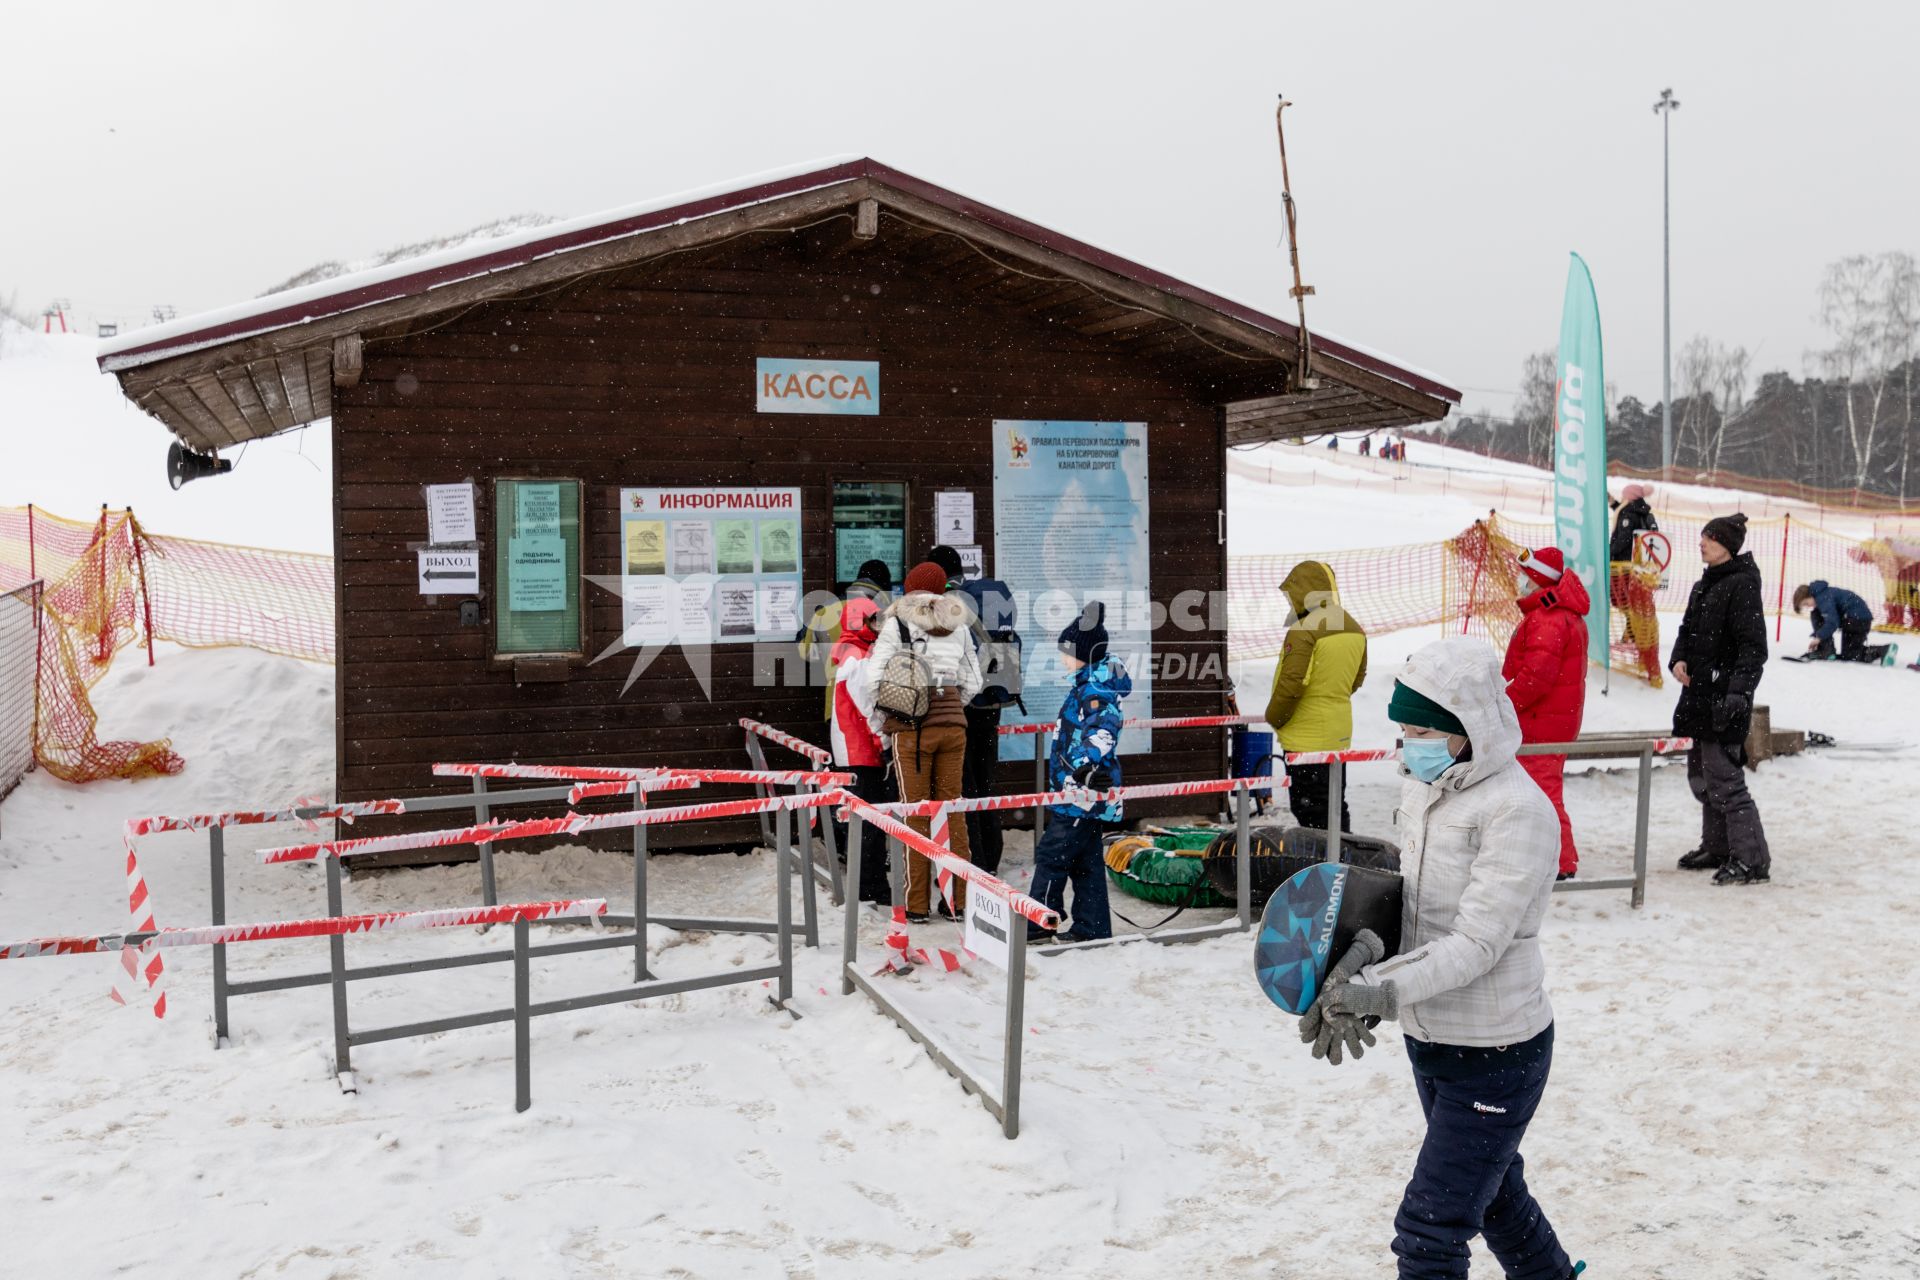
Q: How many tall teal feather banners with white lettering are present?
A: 1